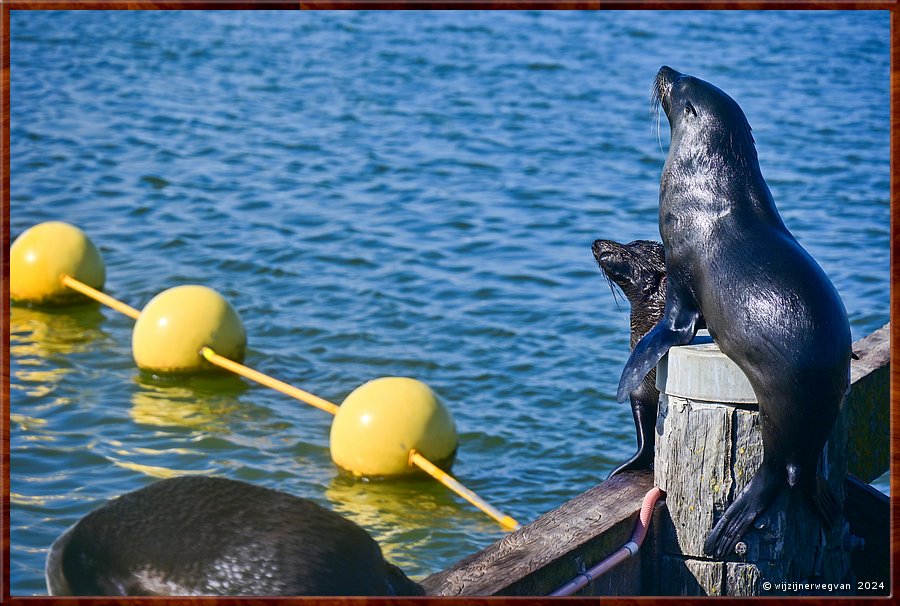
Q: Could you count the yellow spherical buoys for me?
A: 3